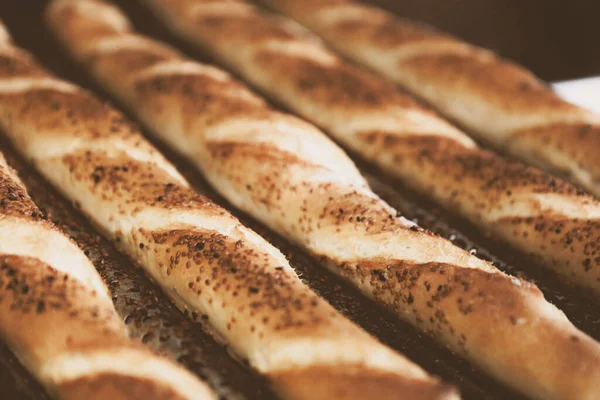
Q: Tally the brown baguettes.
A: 5